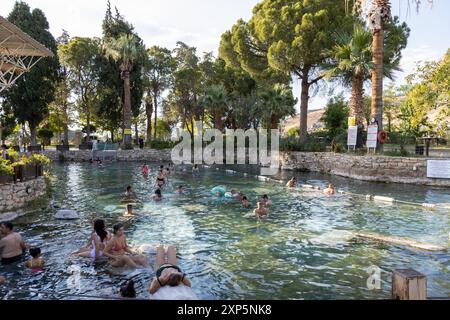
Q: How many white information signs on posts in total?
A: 2